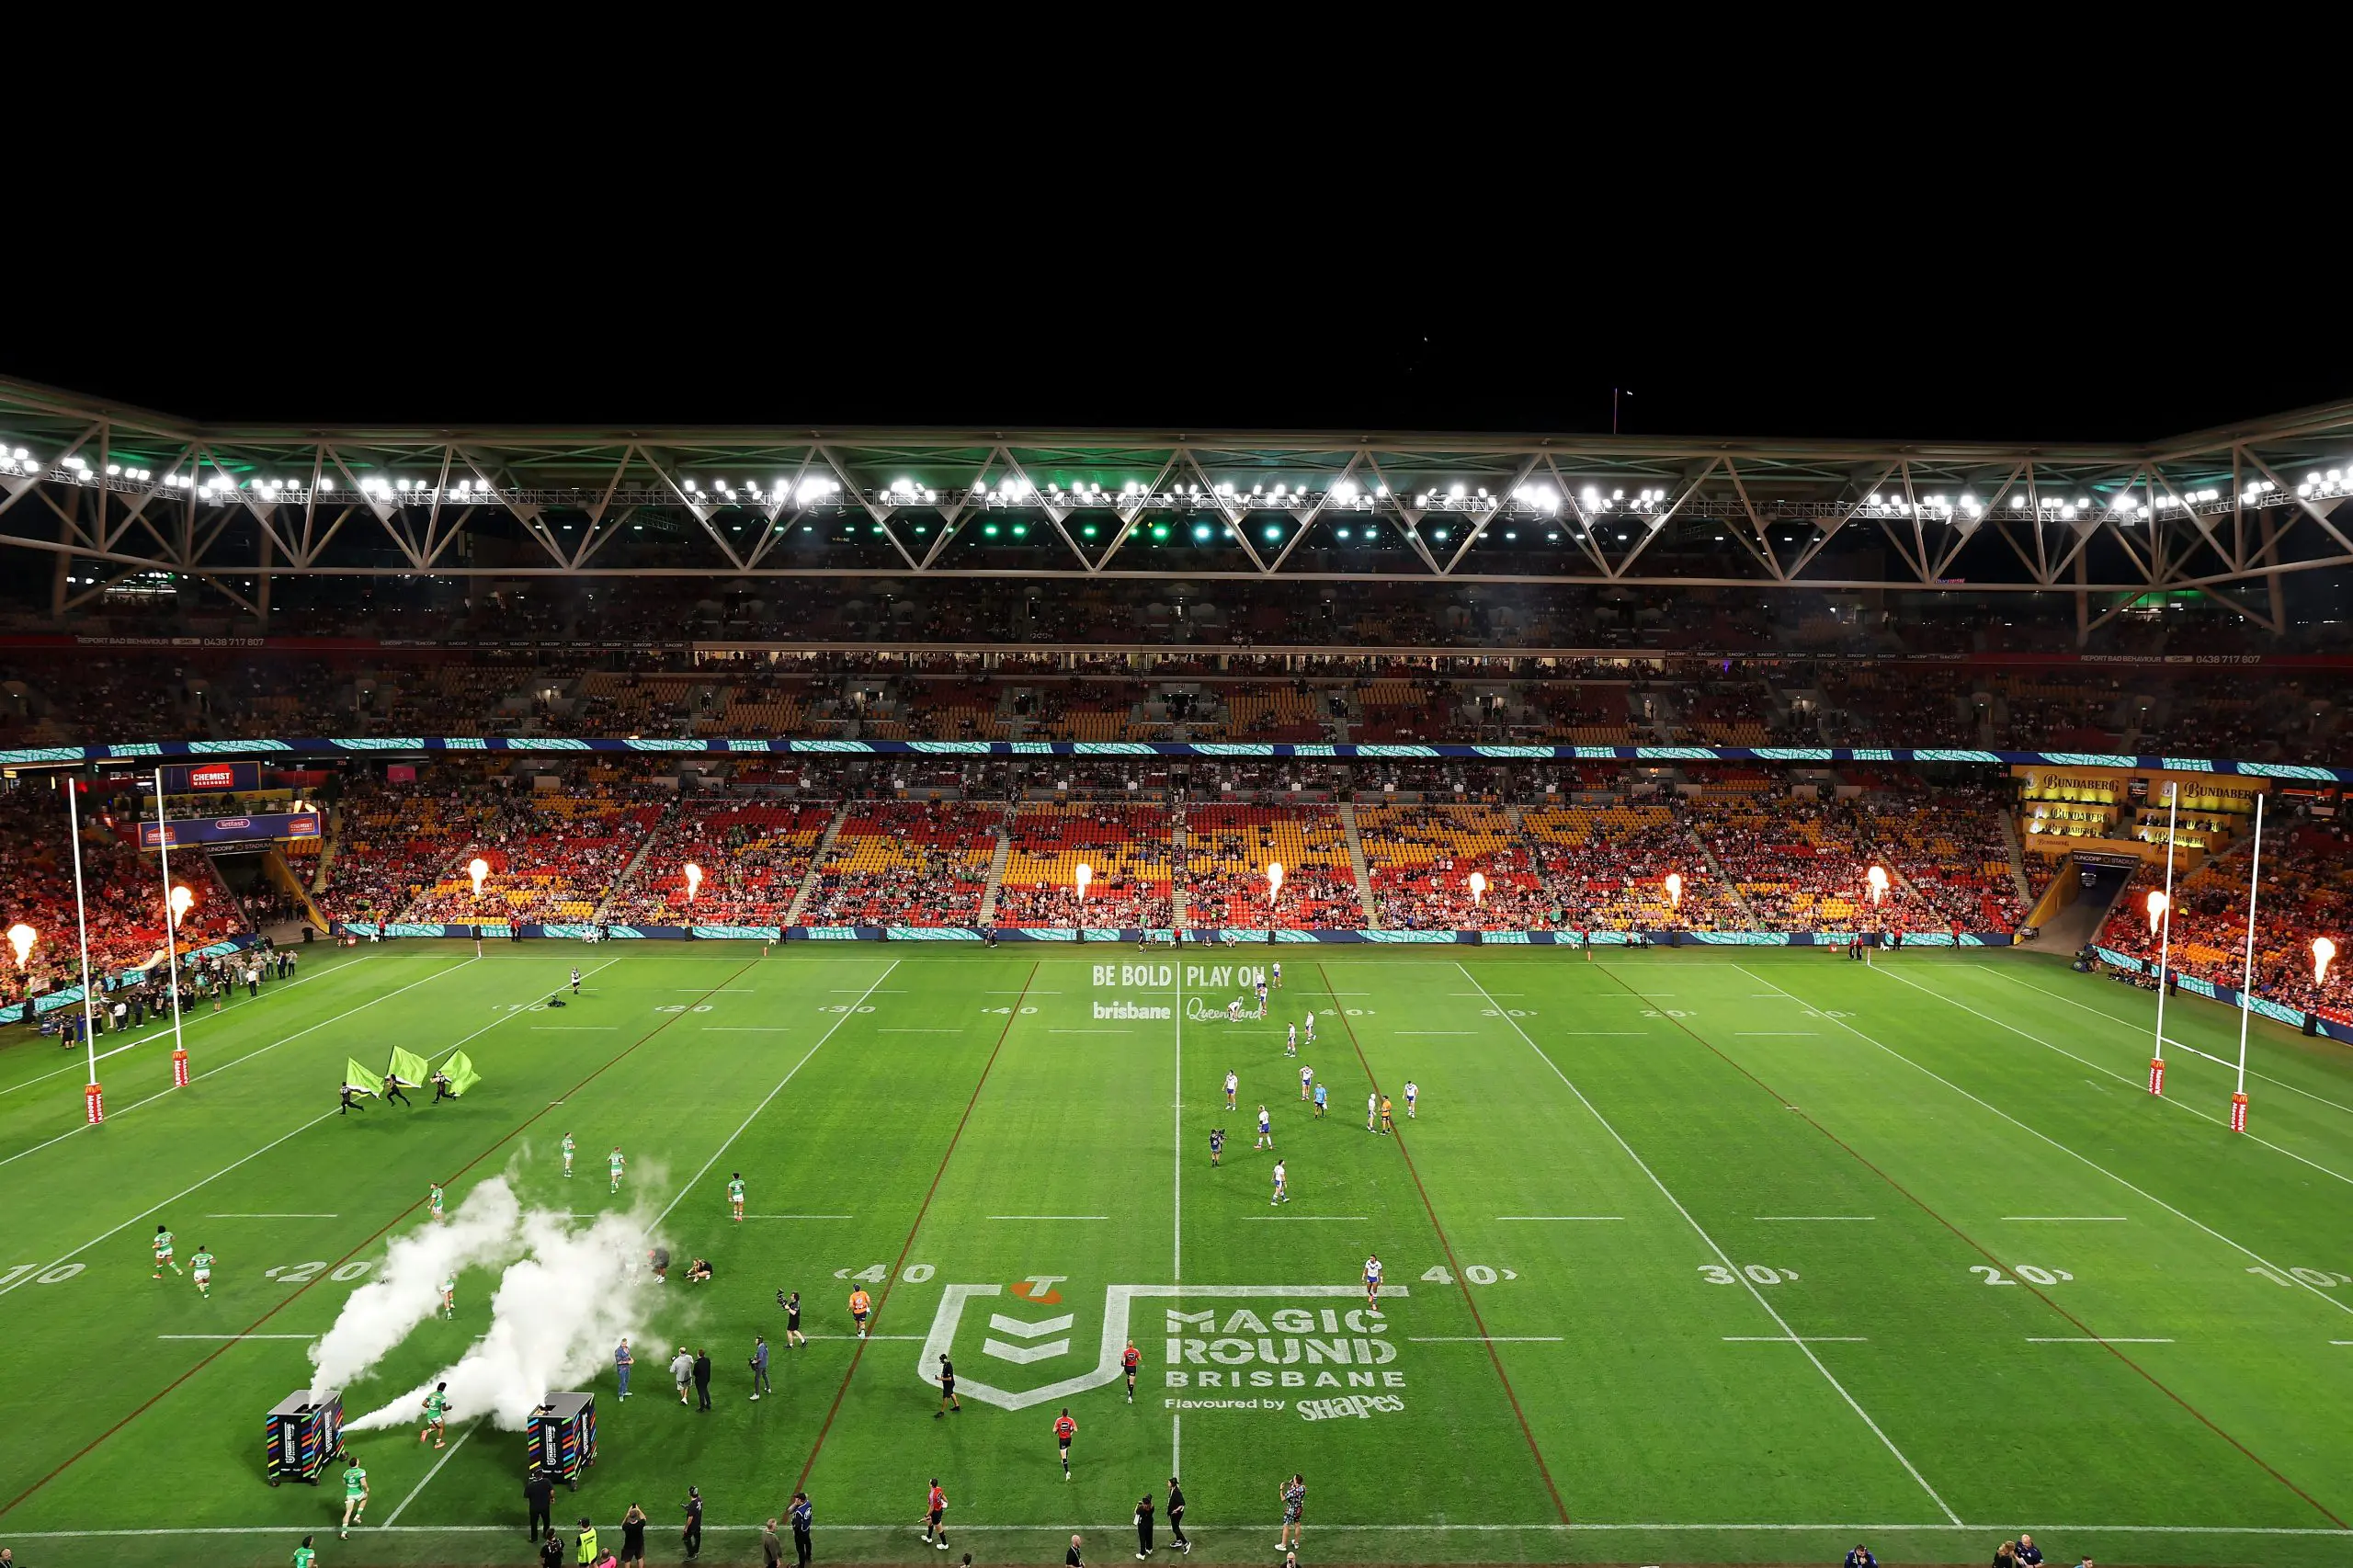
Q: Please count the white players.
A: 13